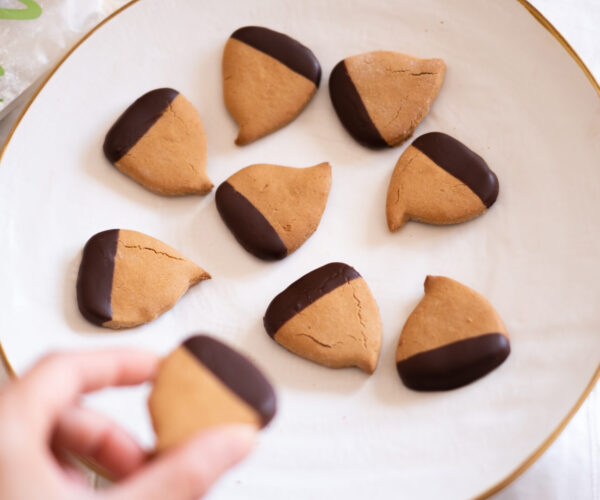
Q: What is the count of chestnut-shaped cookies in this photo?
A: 9